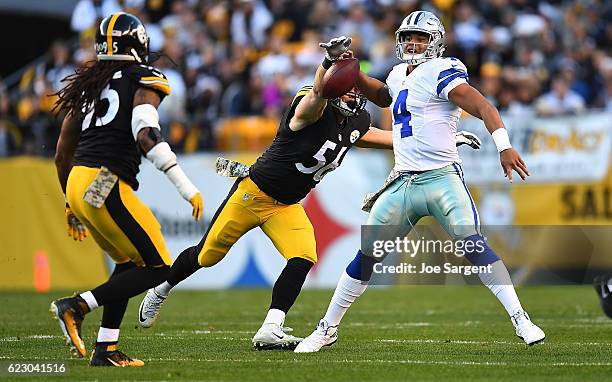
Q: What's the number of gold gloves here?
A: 2